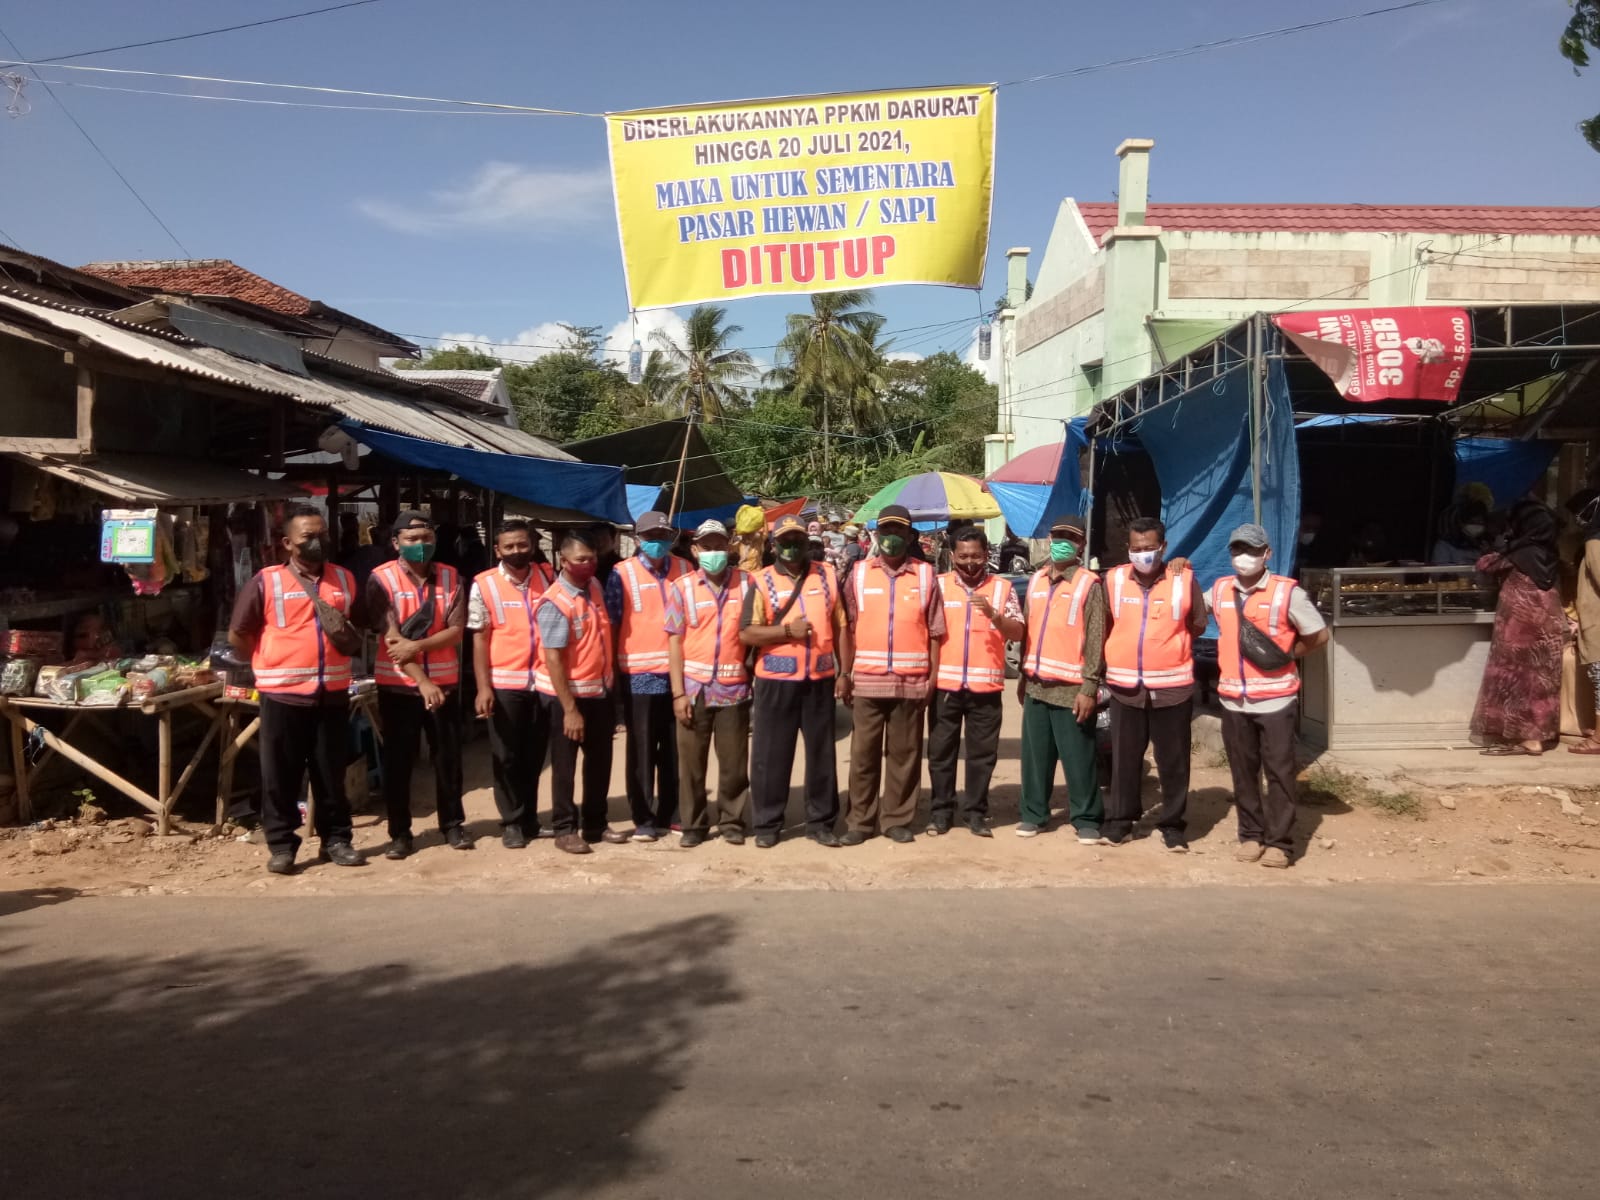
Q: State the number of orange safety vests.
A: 12